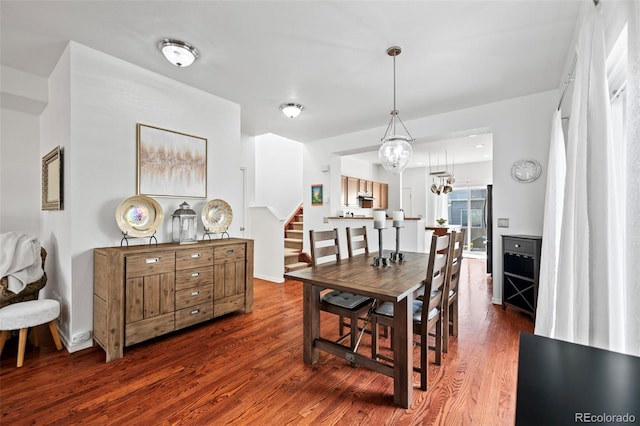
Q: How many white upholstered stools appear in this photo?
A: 1